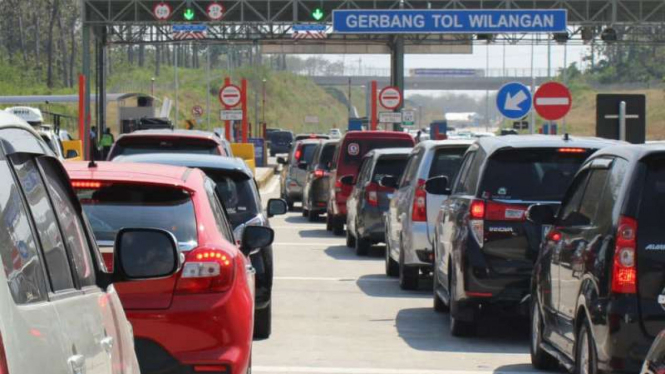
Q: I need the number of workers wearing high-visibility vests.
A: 1